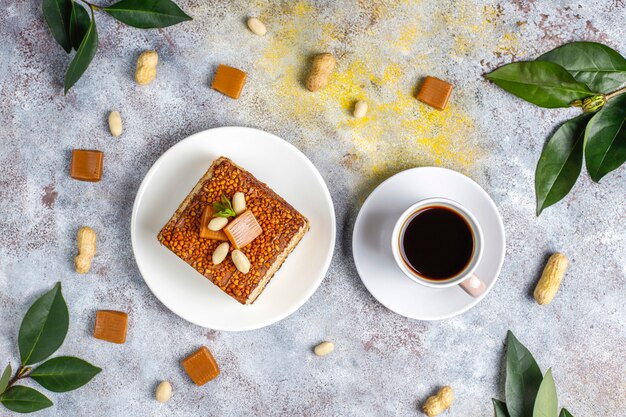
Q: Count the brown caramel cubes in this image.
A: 7